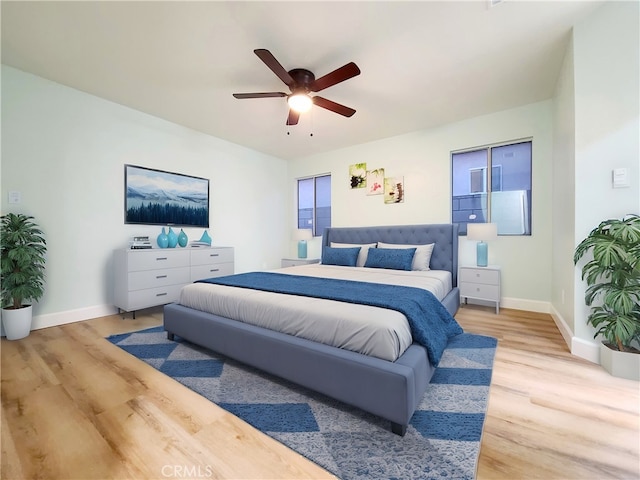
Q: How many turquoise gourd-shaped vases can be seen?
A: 3